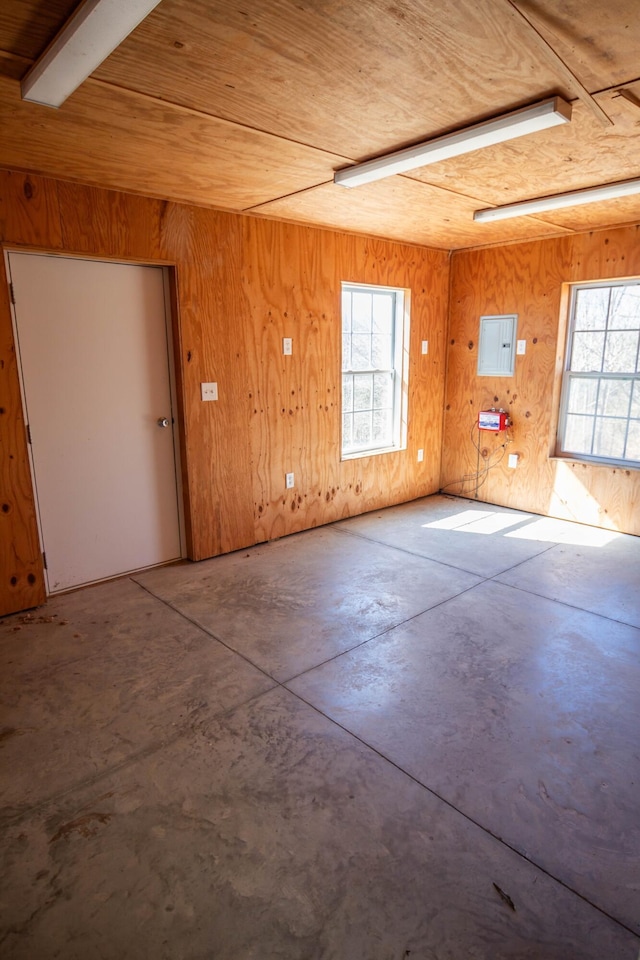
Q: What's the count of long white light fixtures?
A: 3